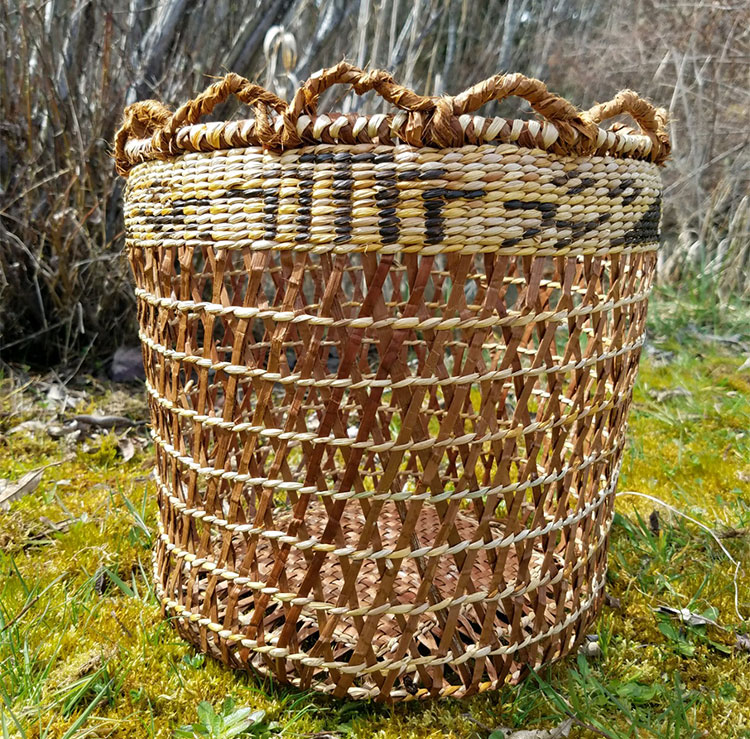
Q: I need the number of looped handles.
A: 5